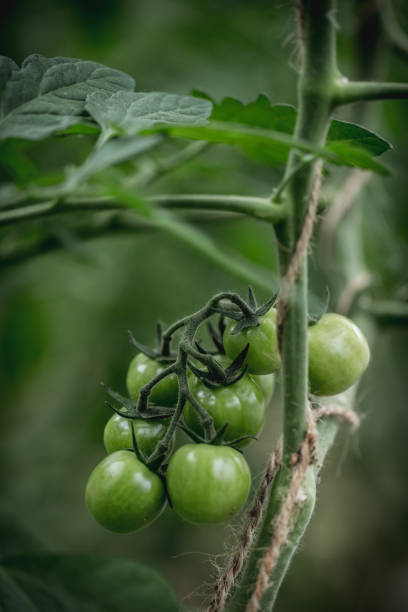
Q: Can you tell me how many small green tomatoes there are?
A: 8